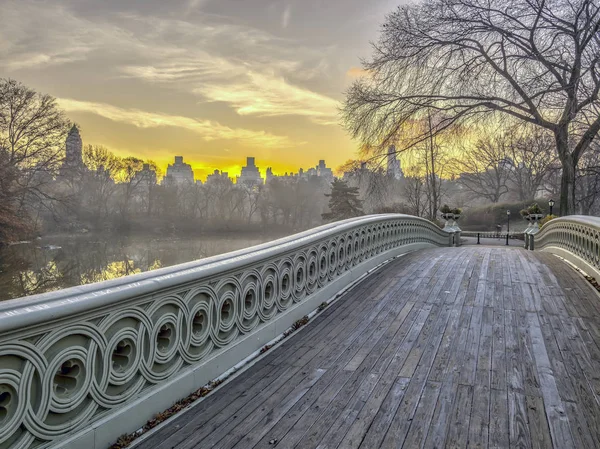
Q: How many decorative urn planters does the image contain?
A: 4